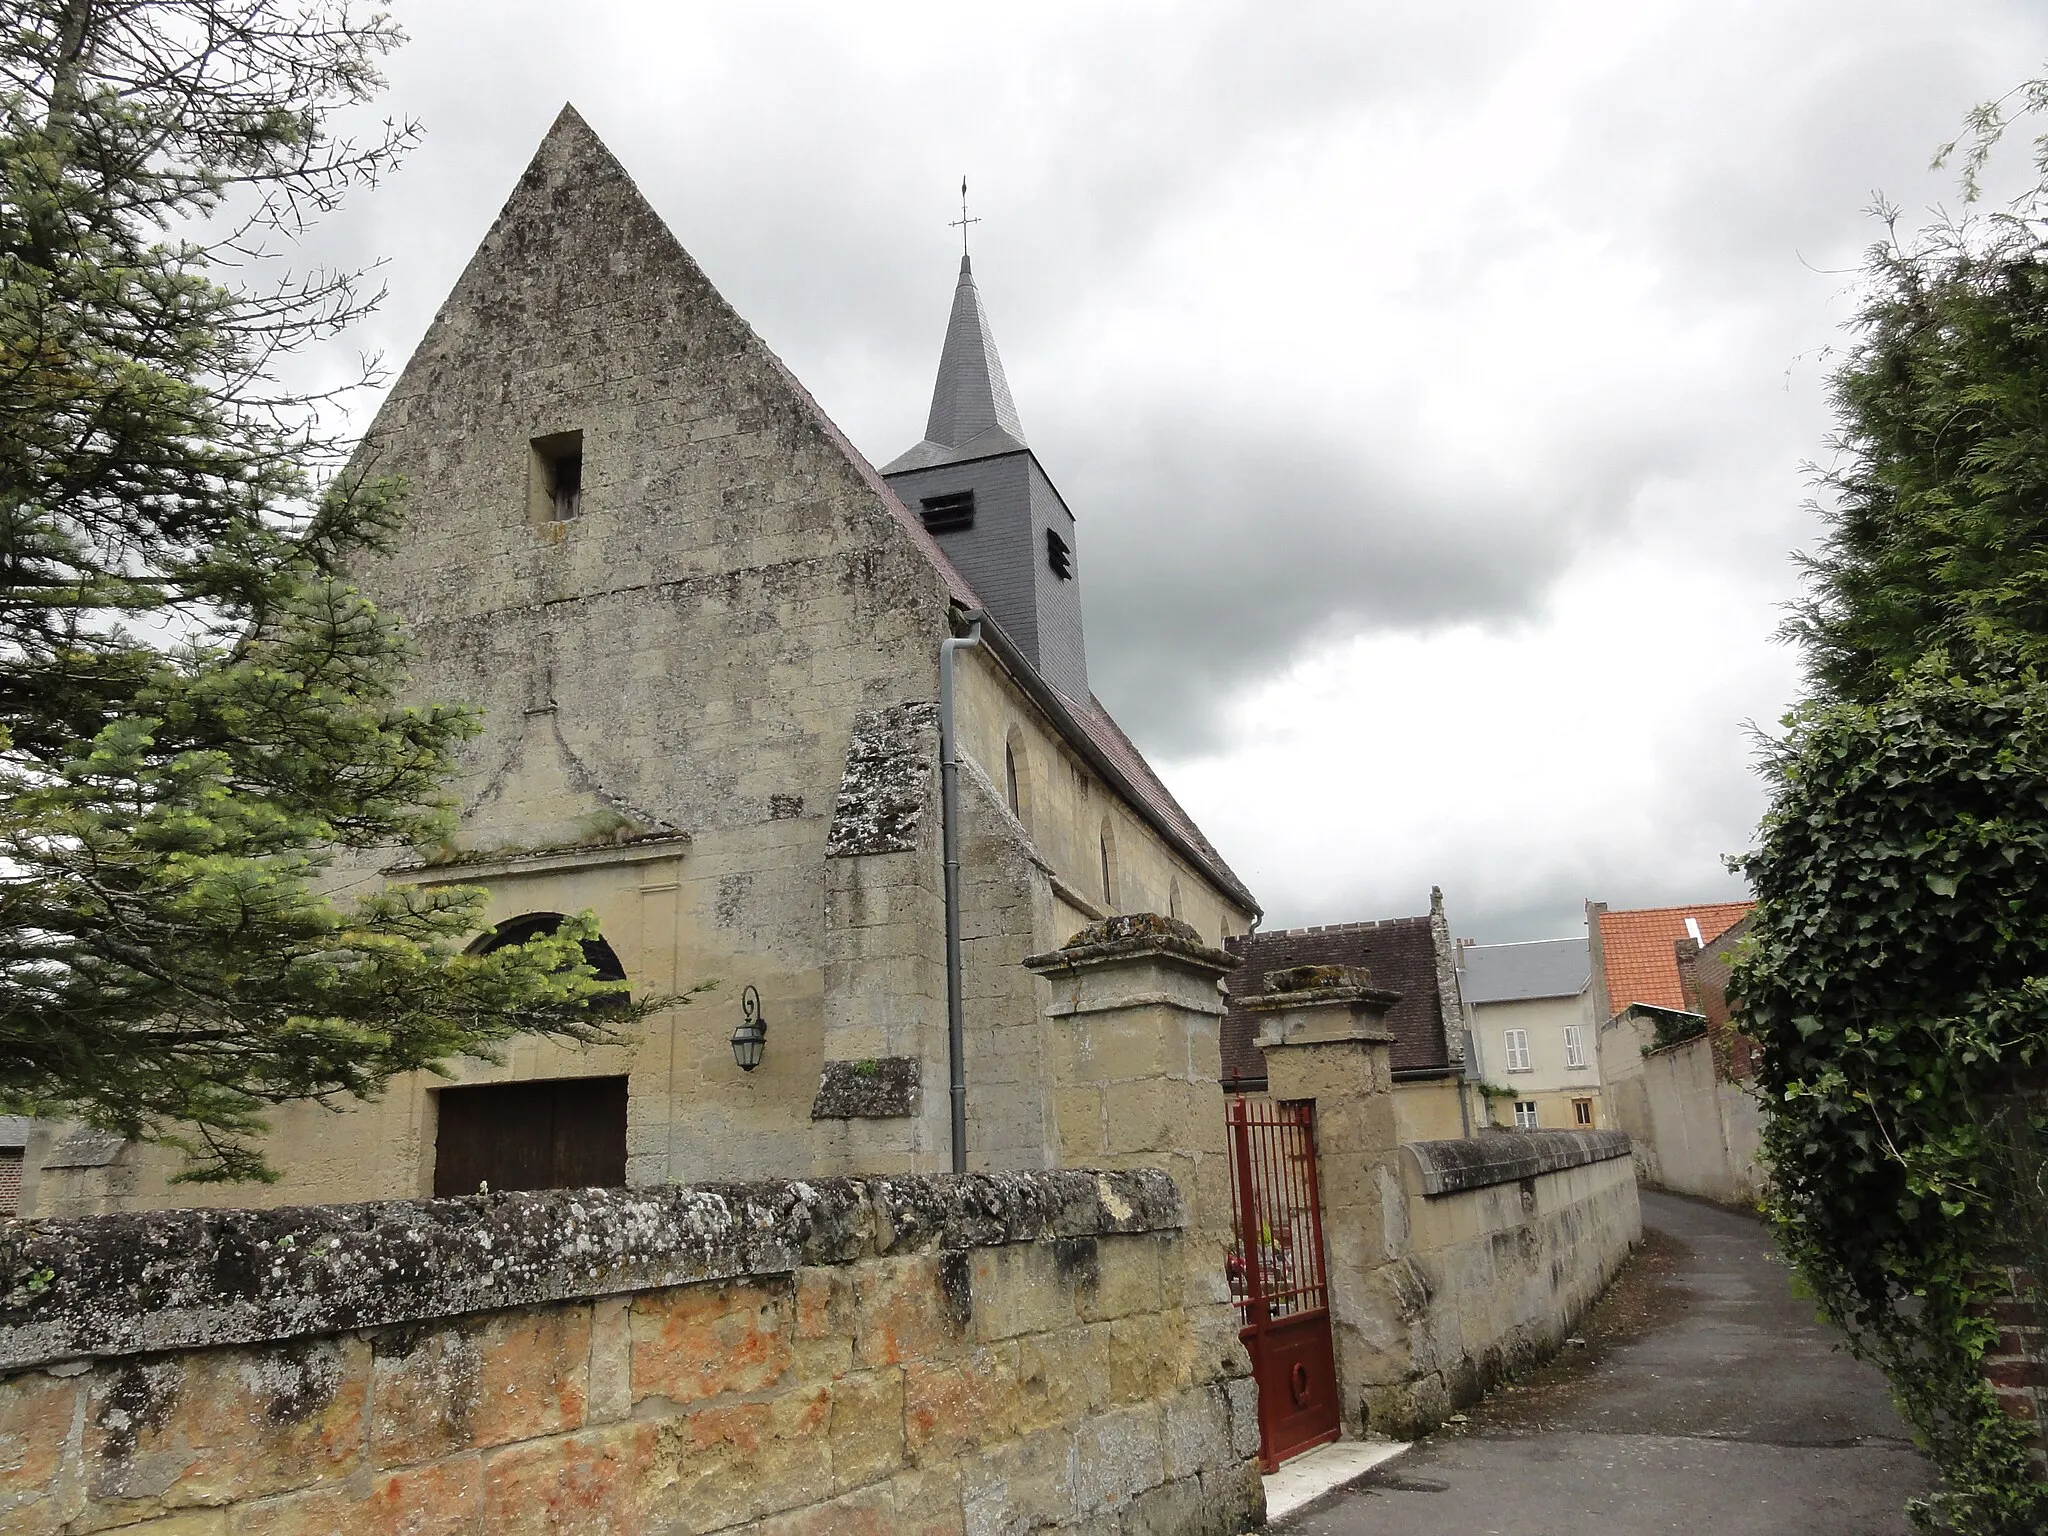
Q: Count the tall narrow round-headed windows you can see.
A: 4